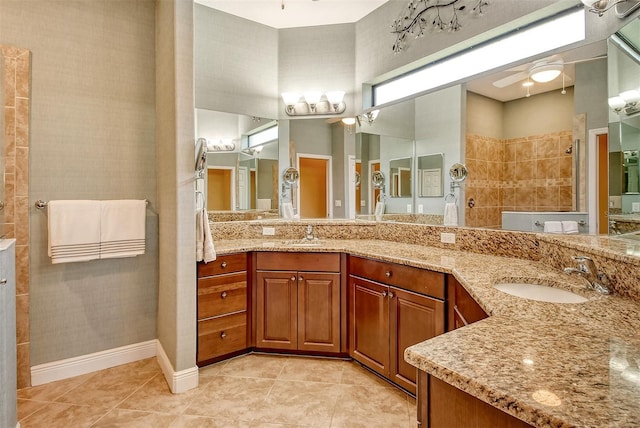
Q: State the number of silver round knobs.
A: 8